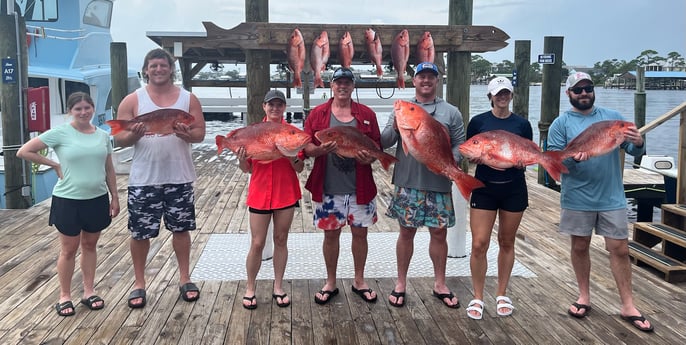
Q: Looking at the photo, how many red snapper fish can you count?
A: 12